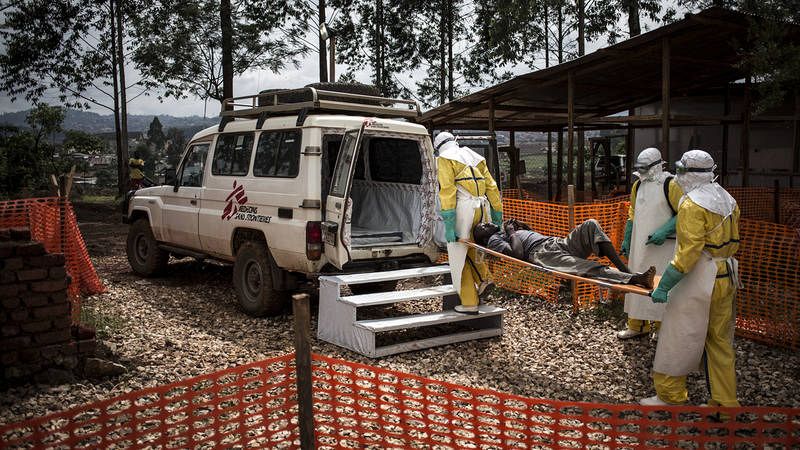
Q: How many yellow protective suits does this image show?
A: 3